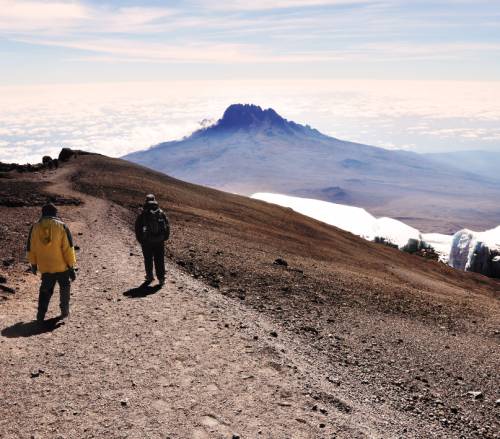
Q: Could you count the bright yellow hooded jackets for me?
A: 1